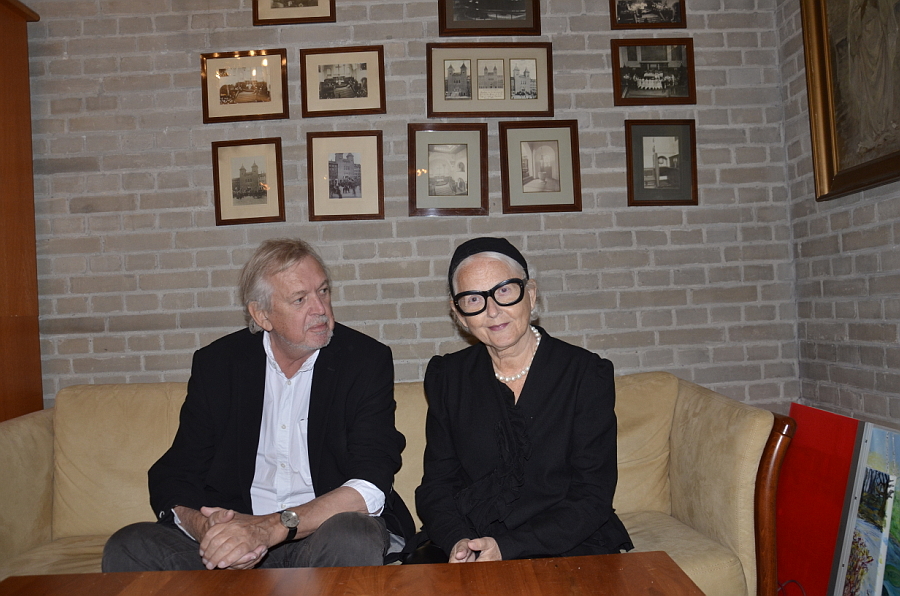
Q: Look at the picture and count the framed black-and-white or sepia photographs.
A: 12